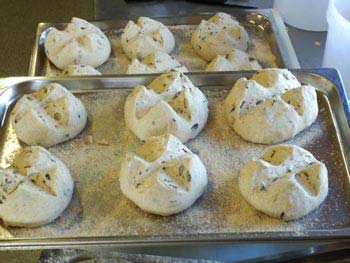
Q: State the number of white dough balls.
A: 12